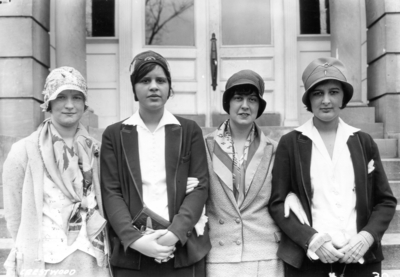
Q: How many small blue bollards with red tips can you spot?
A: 0